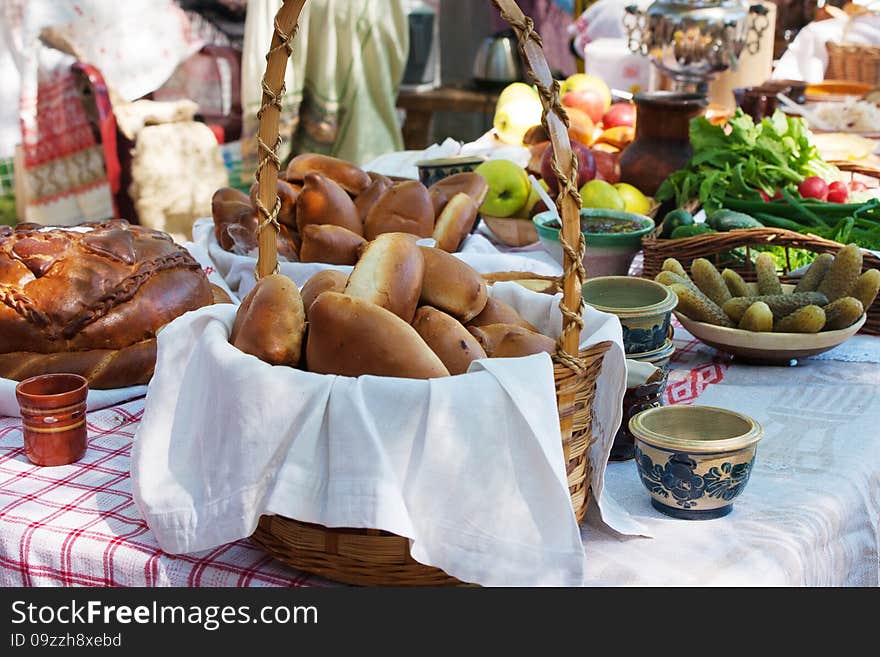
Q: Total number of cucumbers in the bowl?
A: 13